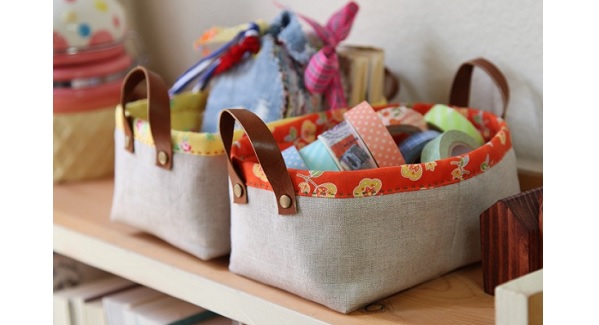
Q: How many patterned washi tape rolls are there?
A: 8